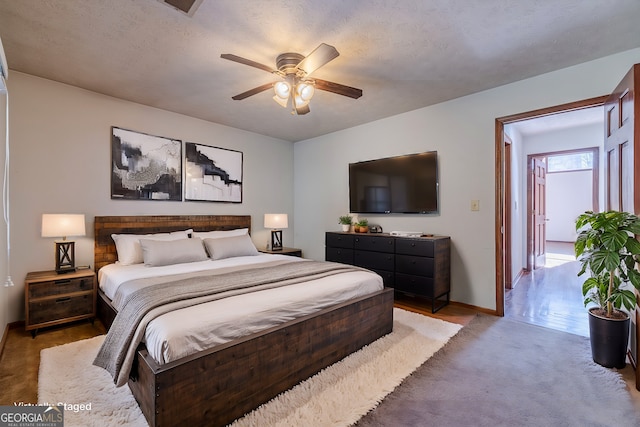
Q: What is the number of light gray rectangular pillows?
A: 2